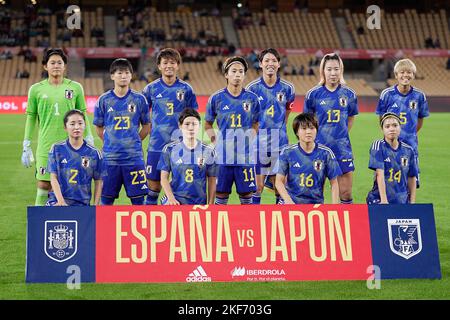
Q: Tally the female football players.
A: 11